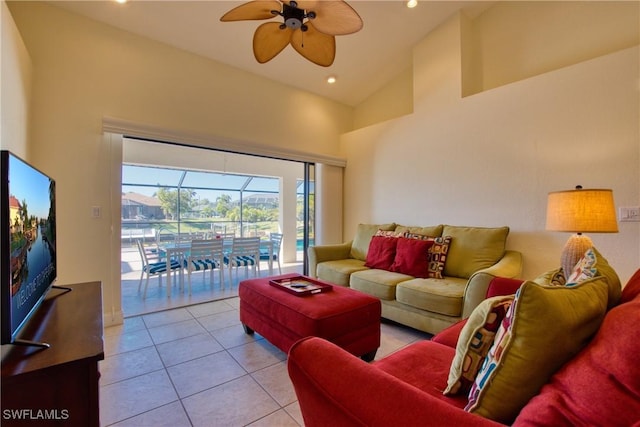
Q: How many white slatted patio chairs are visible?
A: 6